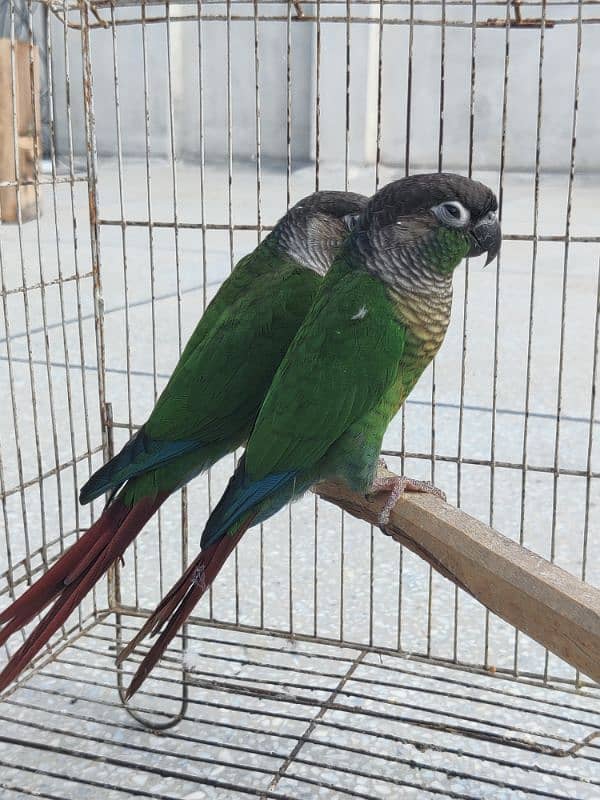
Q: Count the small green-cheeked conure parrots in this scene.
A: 2